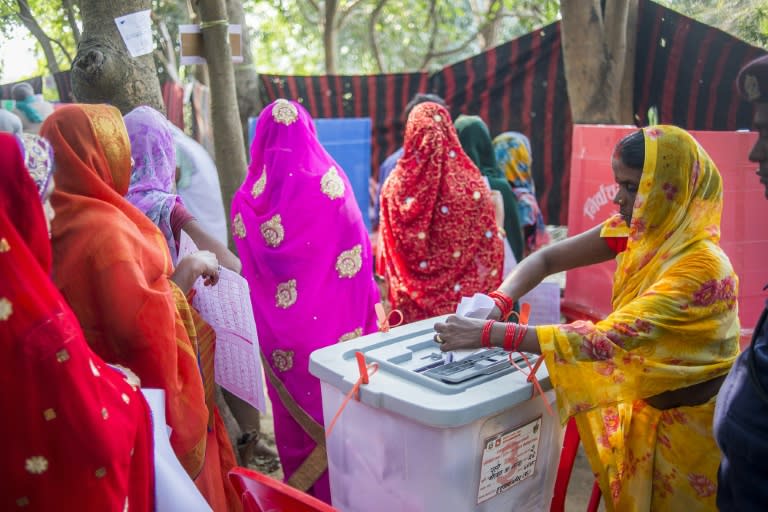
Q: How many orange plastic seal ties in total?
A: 4